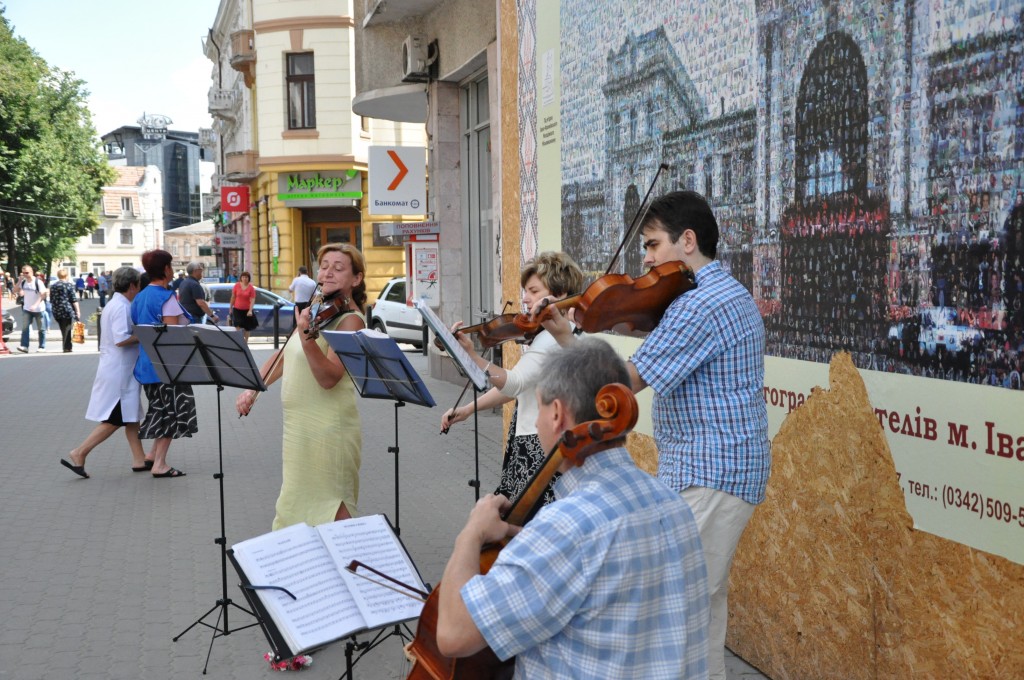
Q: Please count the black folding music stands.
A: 4